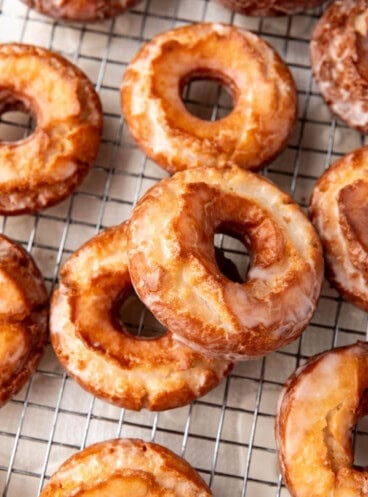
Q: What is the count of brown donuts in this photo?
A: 11